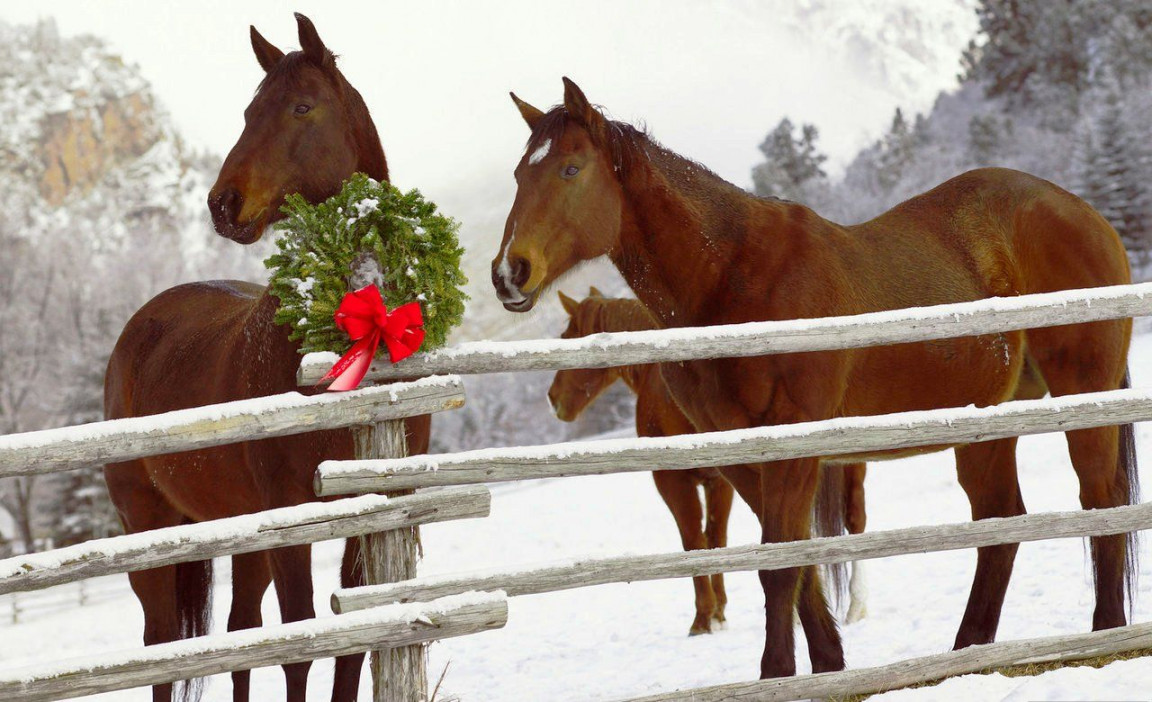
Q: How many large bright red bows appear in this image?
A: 1